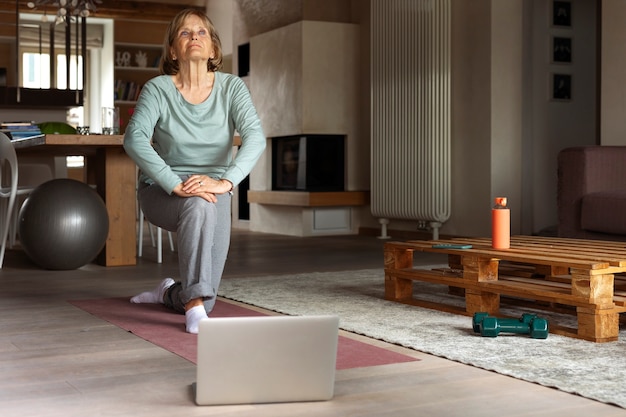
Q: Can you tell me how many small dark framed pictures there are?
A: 3